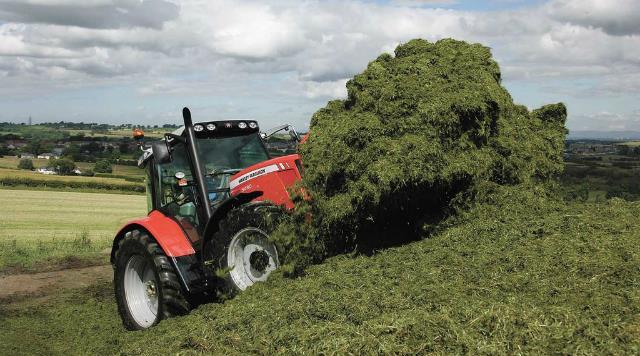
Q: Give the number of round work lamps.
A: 4